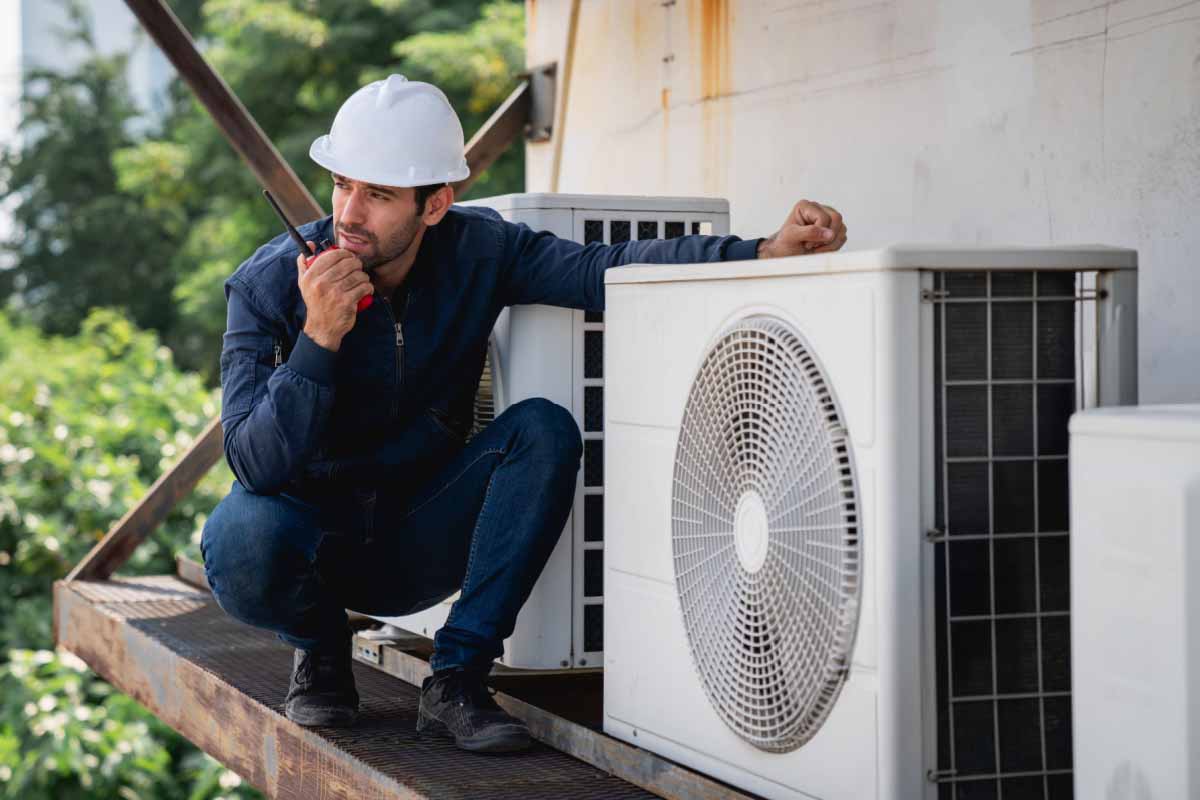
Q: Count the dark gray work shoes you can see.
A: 2